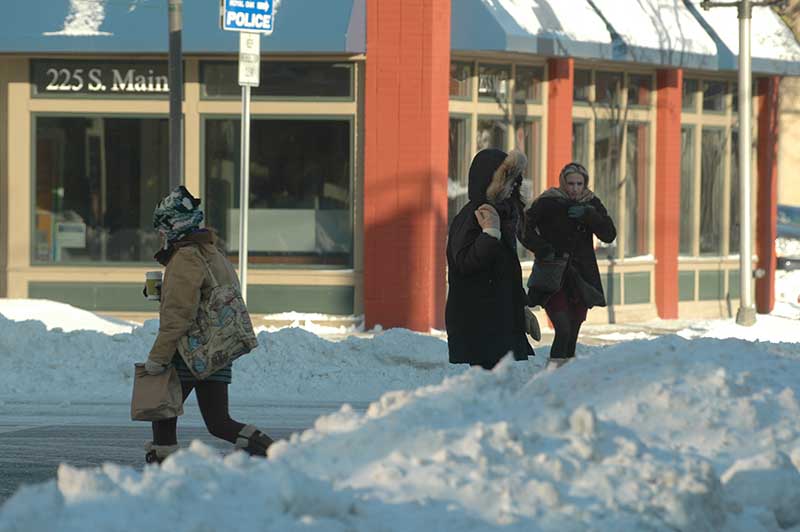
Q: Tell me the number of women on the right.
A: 2